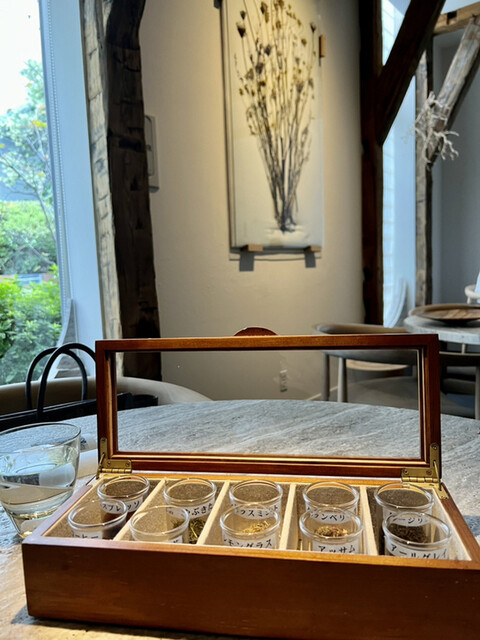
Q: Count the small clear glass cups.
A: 10